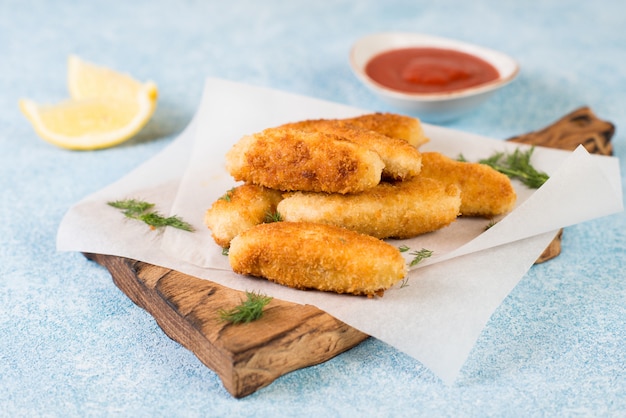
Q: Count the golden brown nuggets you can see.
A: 7